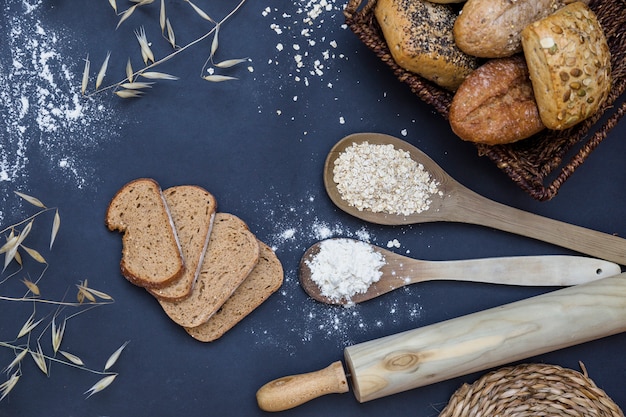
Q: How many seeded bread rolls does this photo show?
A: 2